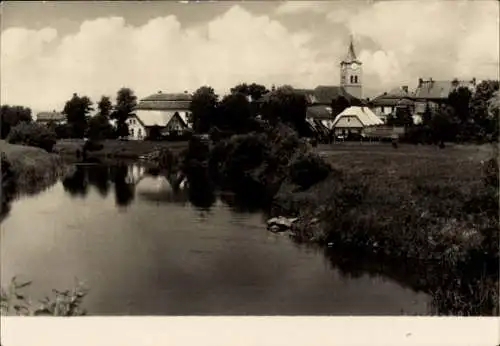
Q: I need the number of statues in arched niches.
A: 0